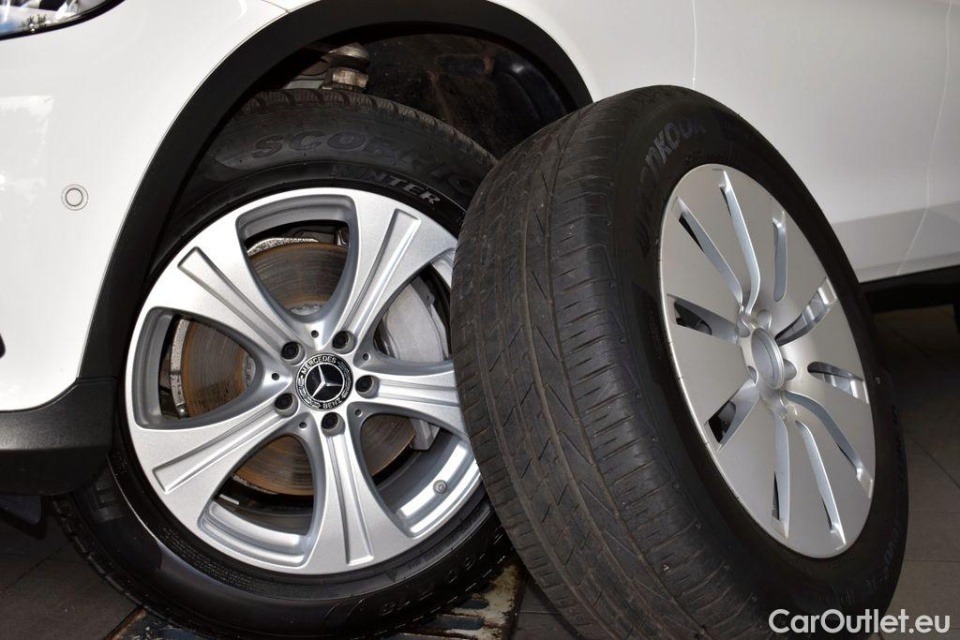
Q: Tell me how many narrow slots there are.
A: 10